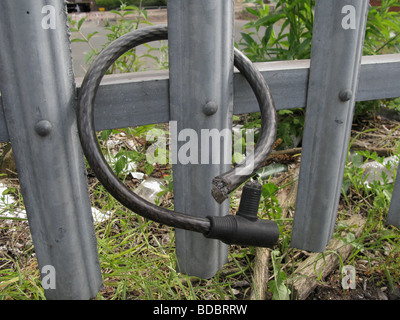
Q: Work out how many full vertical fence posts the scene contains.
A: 3